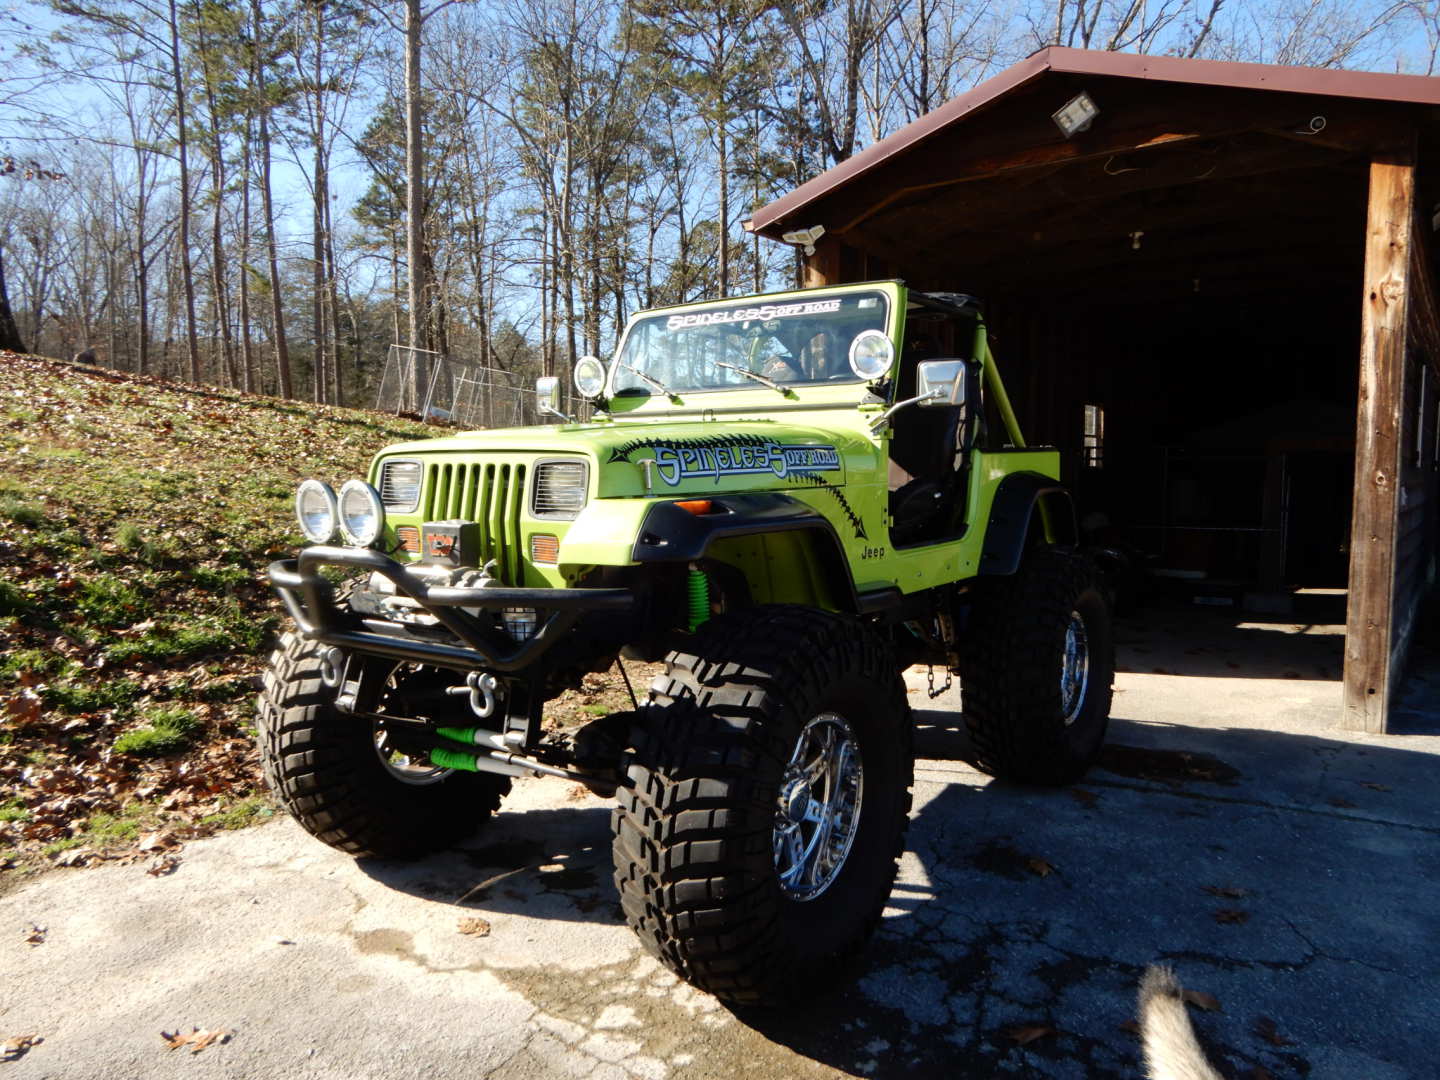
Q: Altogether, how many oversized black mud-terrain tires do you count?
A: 3